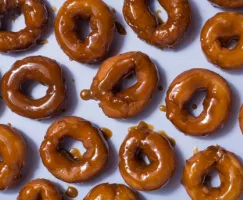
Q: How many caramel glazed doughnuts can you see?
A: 15